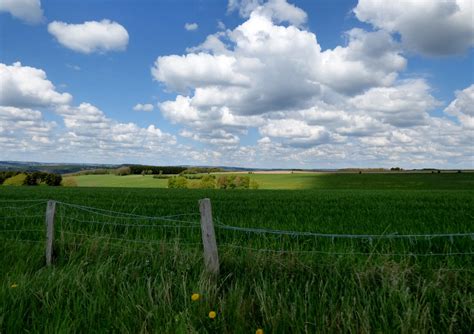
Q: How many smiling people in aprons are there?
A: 0